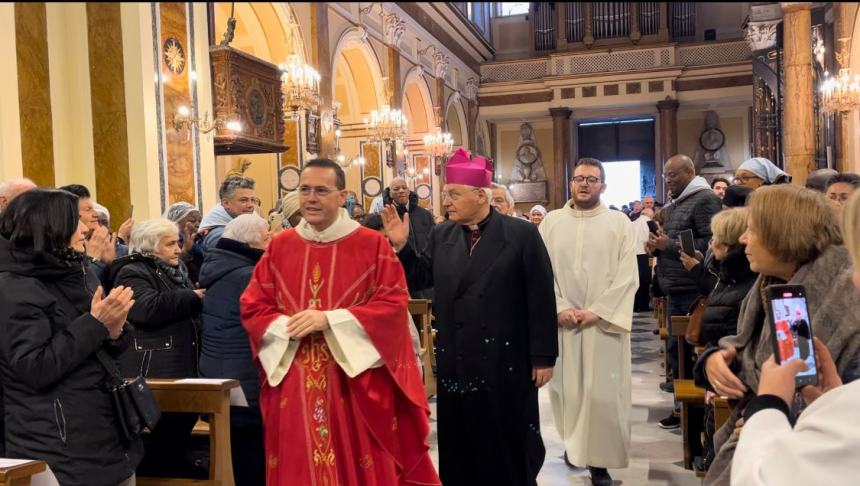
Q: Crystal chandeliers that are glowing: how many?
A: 4